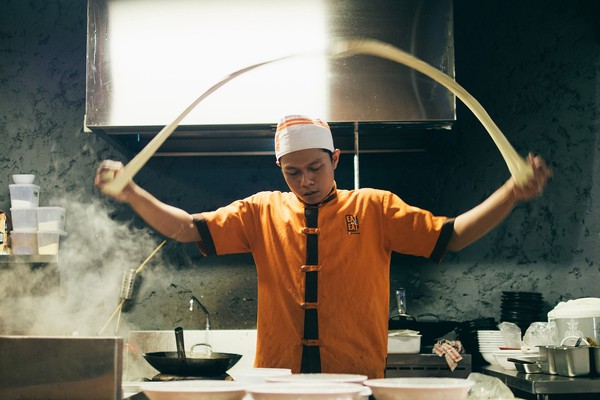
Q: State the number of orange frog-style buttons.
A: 4